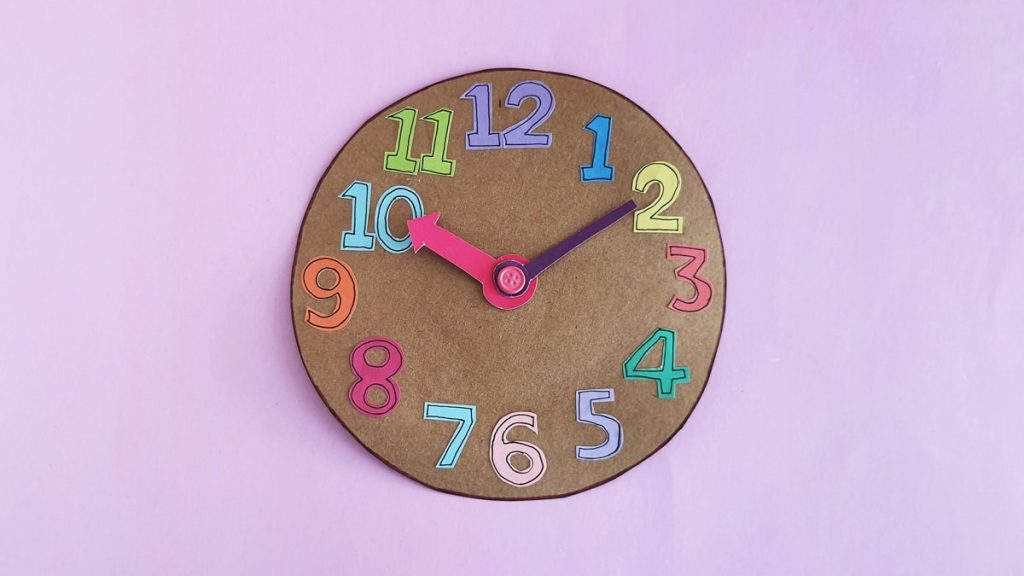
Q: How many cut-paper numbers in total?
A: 12